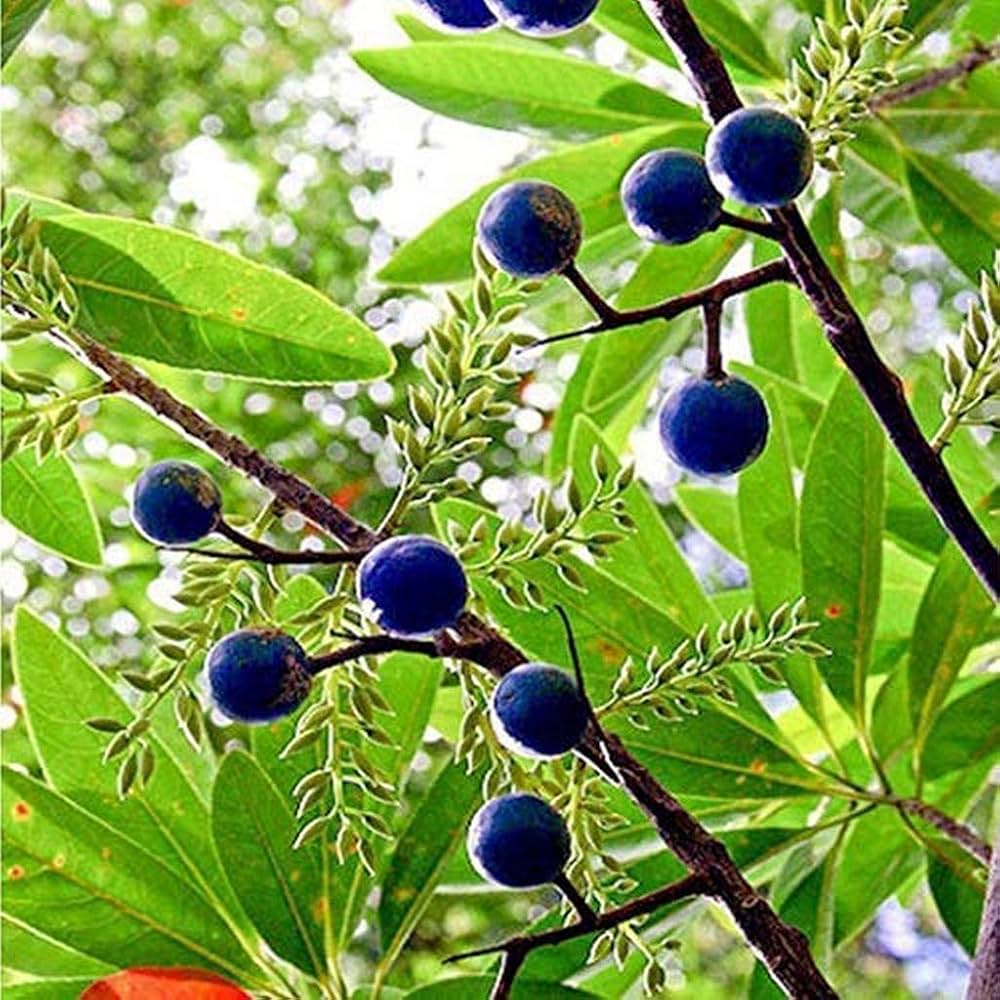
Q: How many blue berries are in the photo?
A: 11